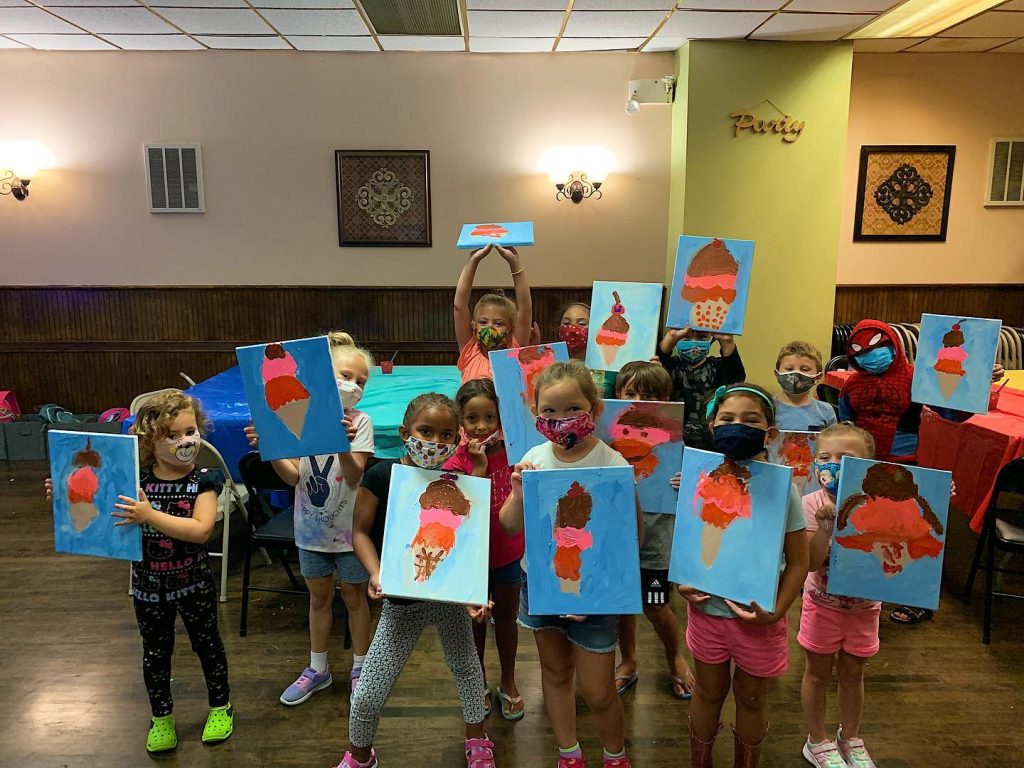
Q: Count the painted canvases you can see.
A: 13